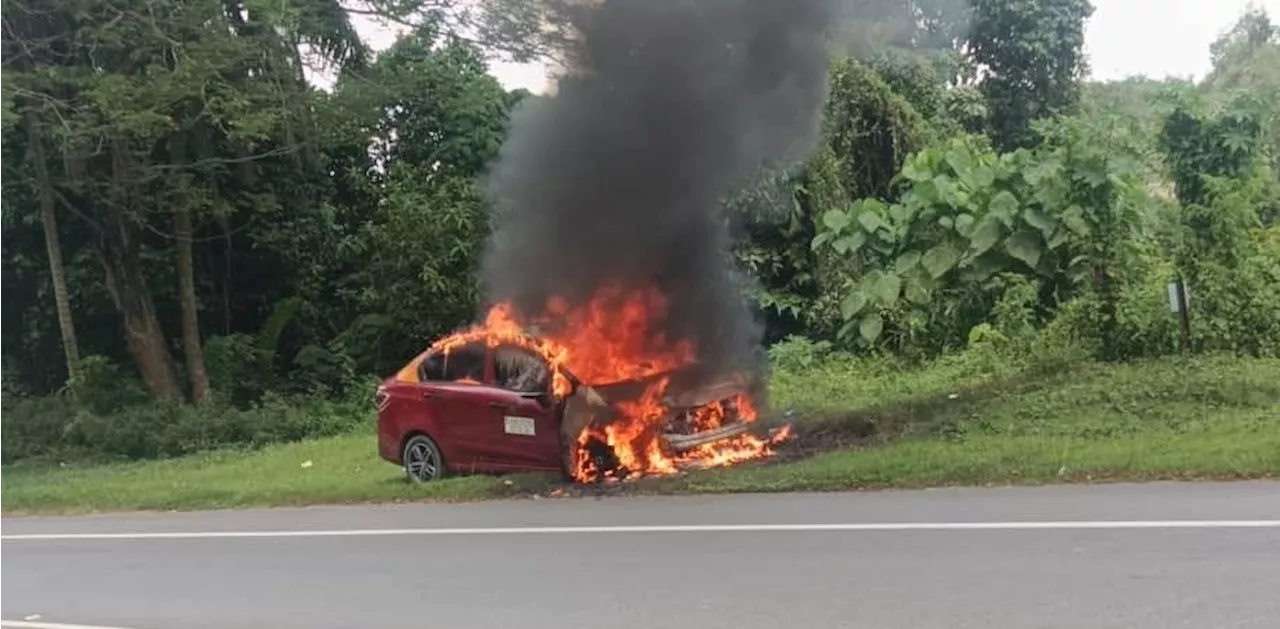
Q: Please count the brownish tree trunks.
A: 3